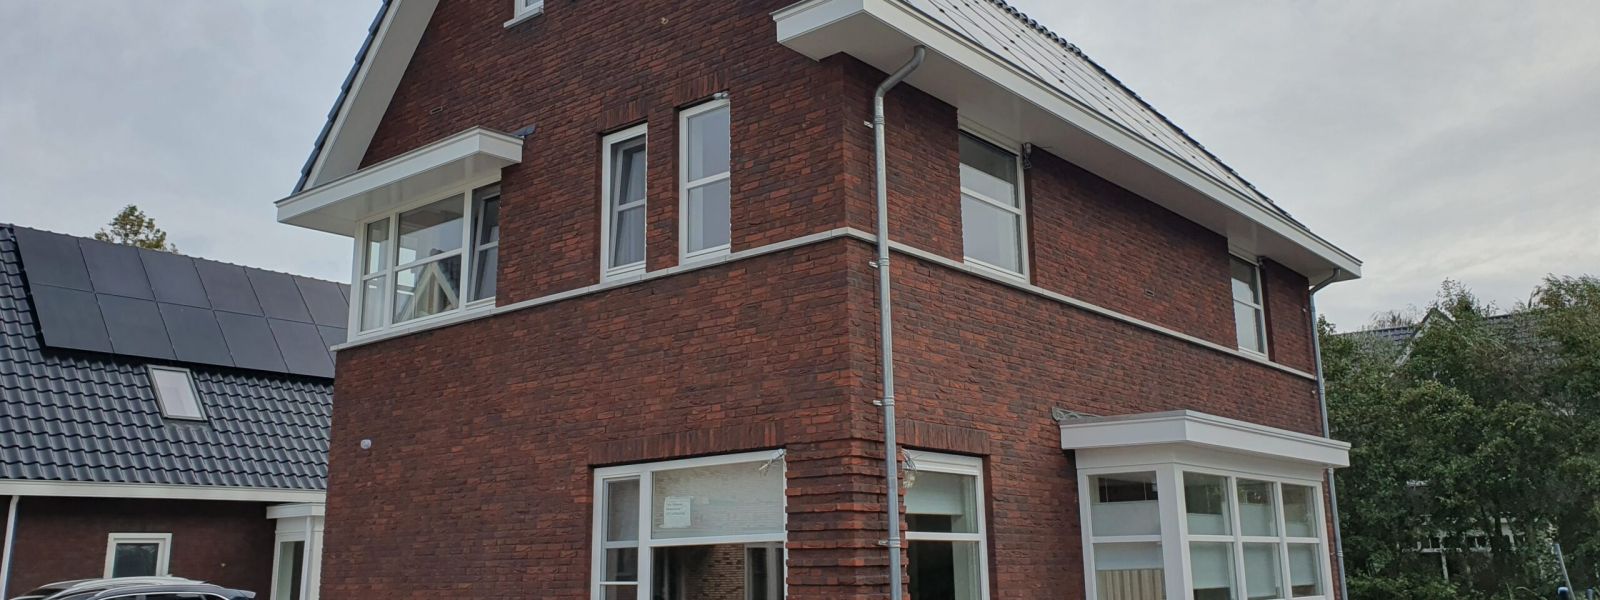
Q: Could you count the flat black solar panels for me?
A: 13